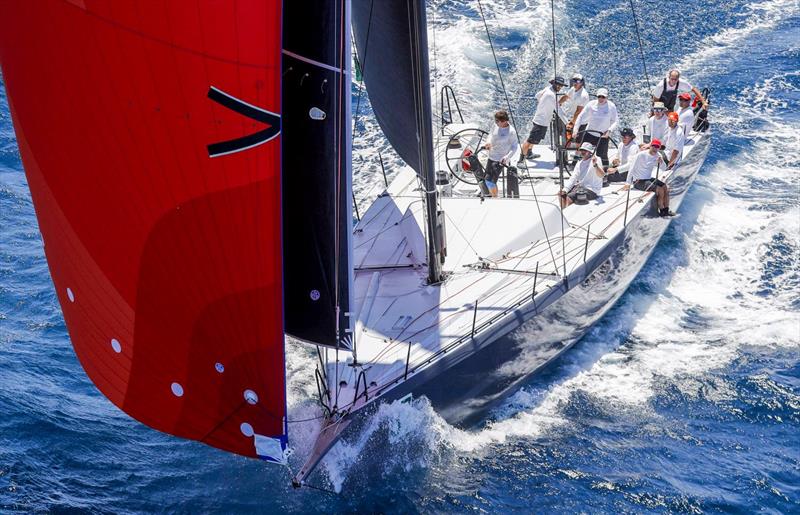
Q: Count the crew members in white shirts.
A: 11